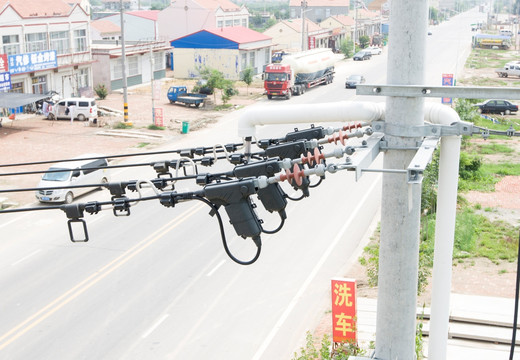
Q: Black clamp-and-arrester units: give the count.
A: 4